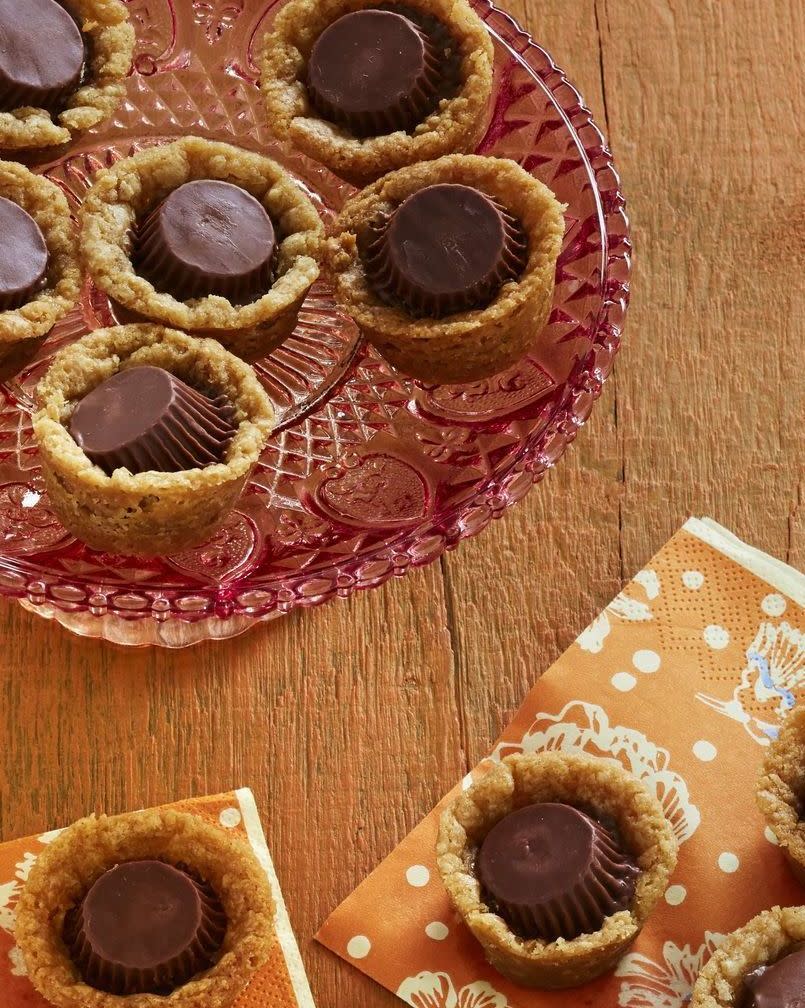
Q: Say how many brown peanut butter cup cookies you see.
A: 10